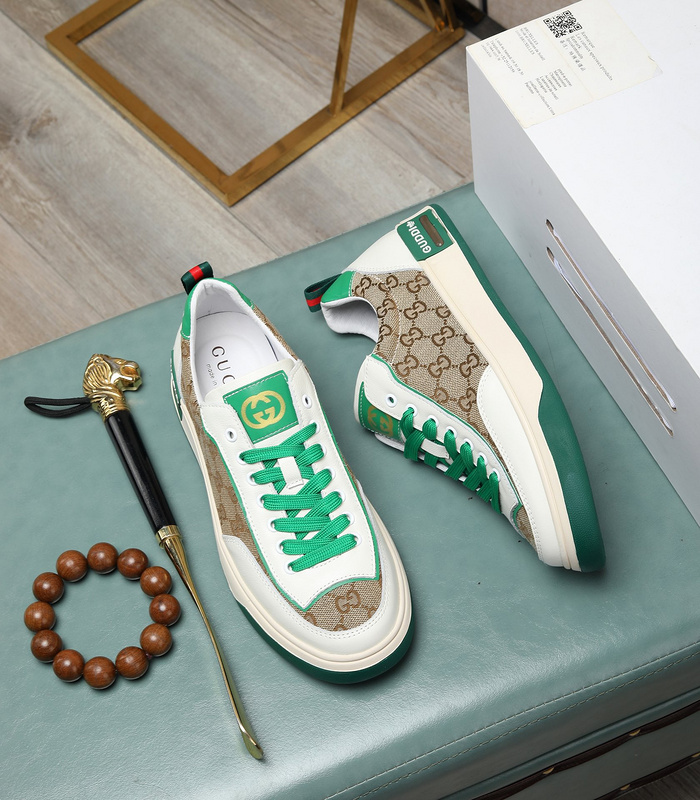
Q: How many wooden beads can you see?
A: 12